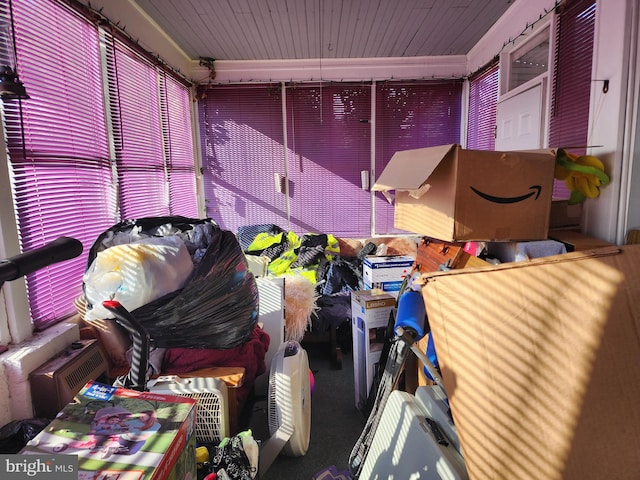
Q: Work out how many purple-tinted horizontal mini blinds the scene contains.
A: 8